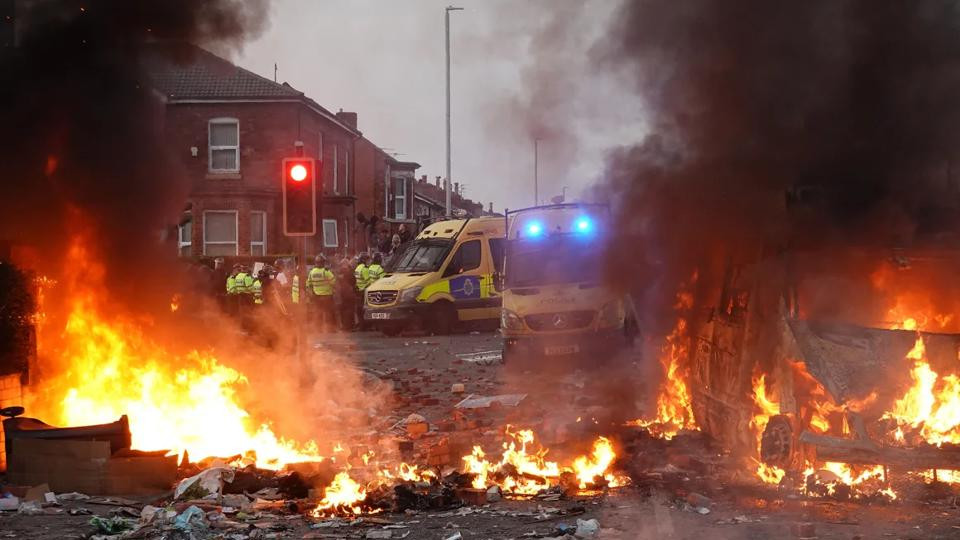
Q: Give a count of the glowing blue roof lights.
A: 2